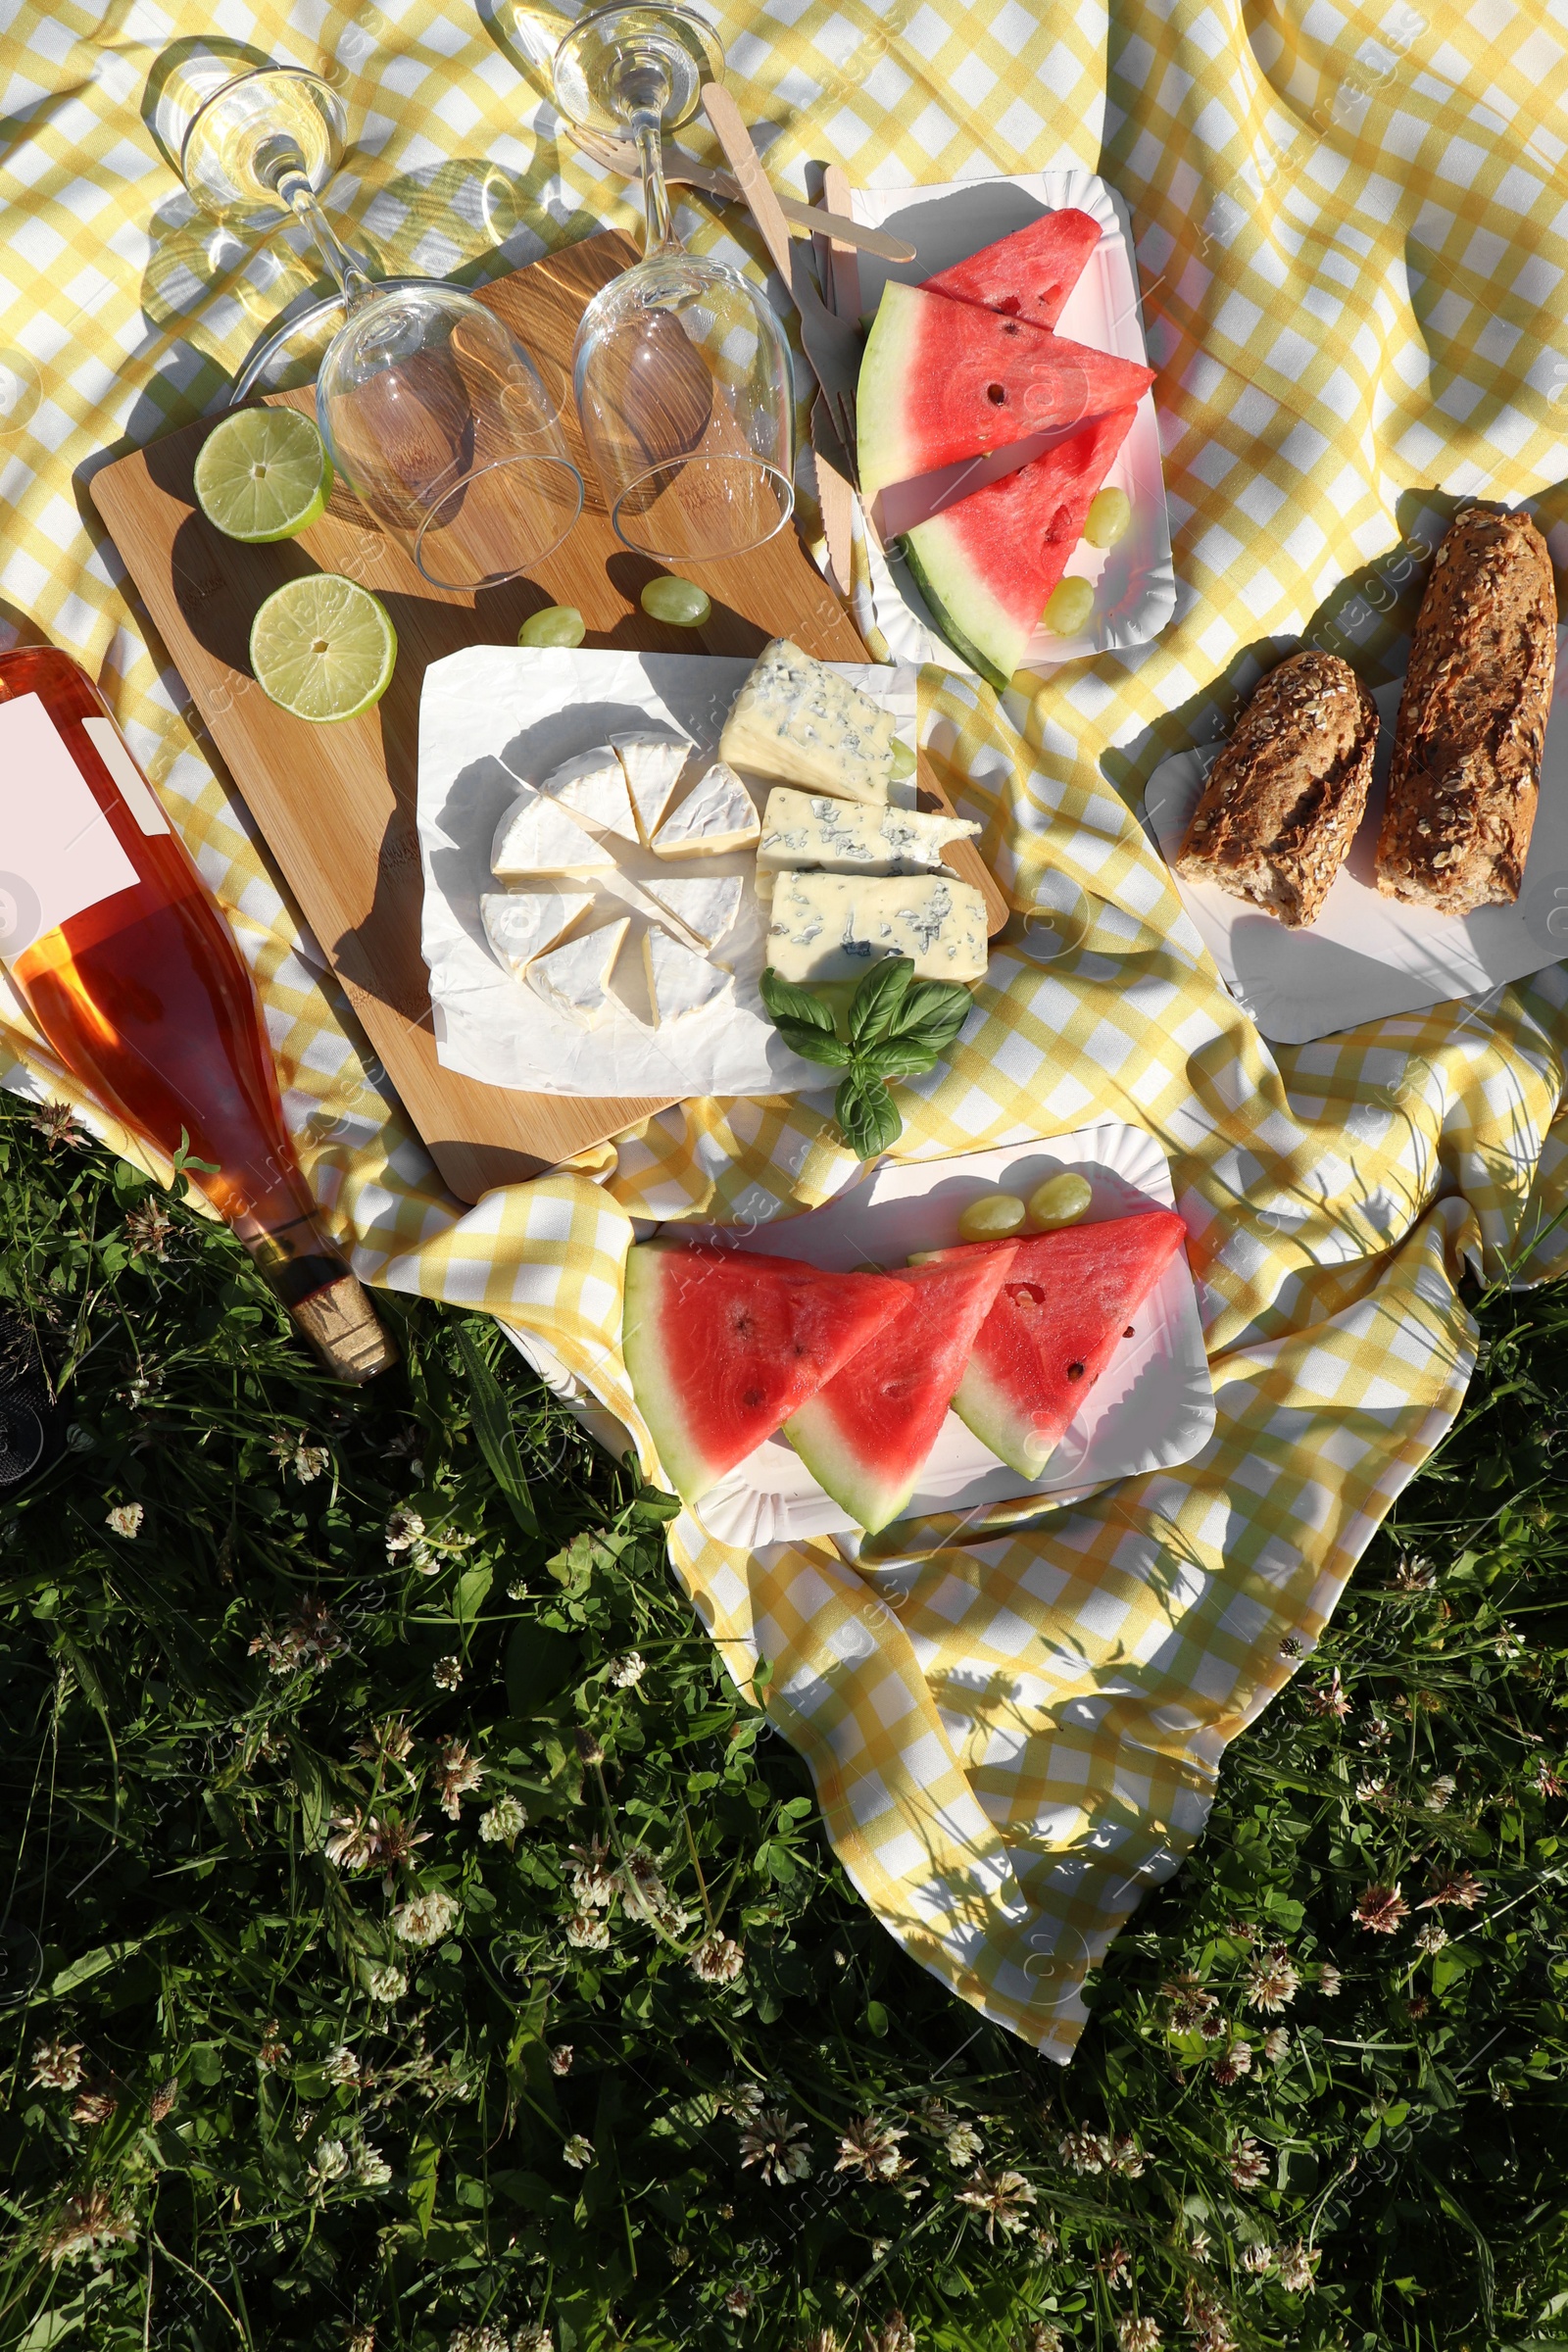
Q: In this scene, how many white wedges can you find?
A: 8